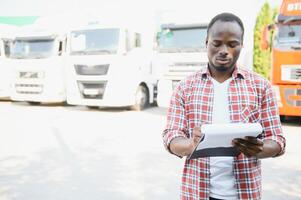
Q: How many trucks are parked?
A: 5